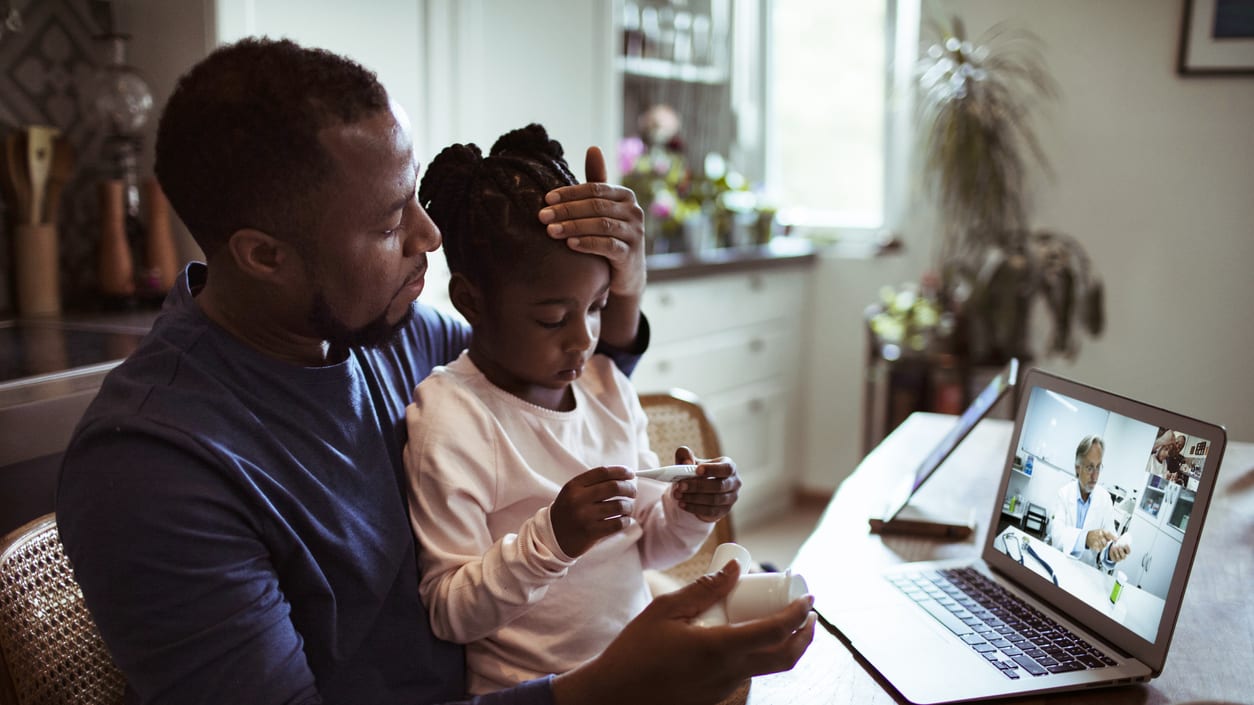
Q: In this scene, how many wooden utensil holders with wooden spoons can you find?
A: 1